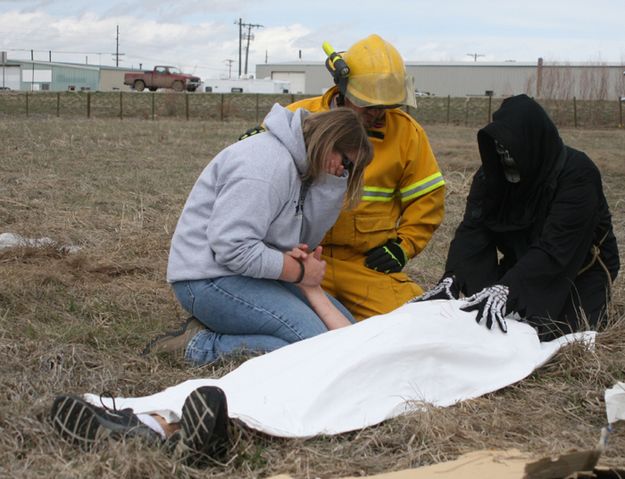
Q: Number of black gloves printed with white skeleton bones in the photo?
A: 2